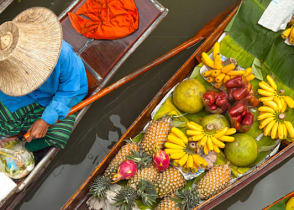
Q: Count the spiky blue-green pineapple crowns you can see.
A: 5